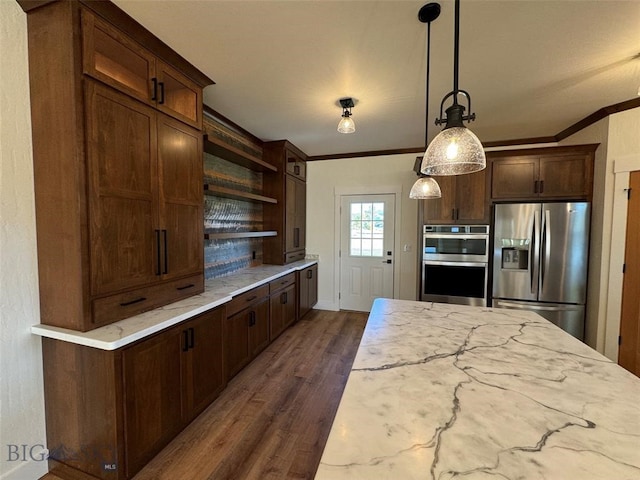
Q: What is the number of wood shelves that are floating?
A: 3